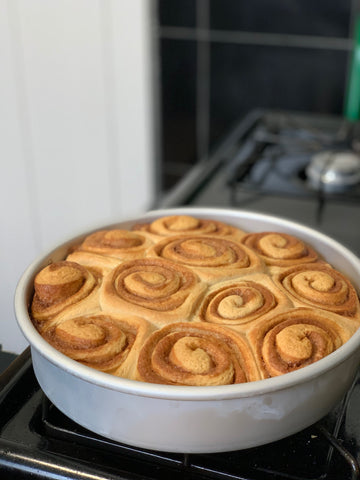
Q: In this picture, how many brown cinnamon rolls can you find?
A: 11